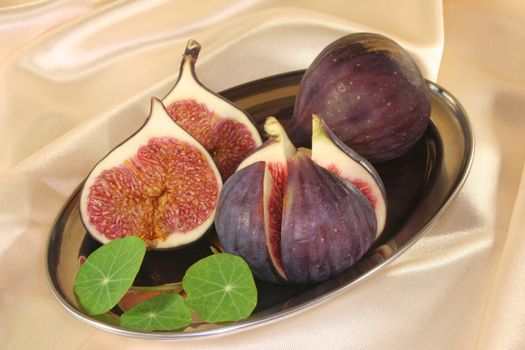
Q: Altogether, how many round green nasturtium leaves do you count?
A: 3